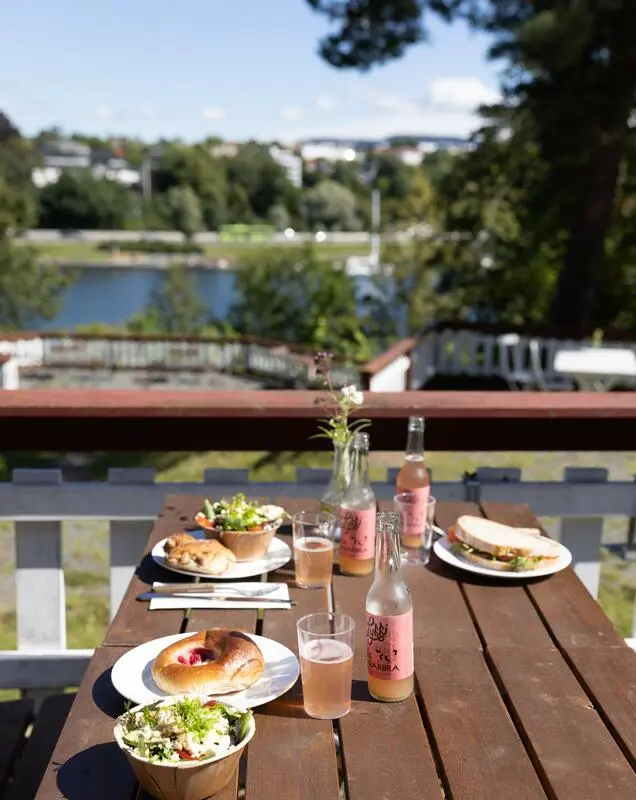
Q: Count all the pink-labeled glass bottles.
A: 3